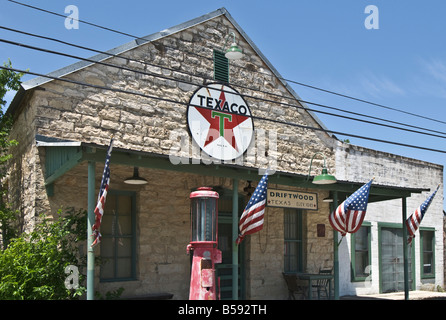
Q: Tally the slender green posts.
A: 4